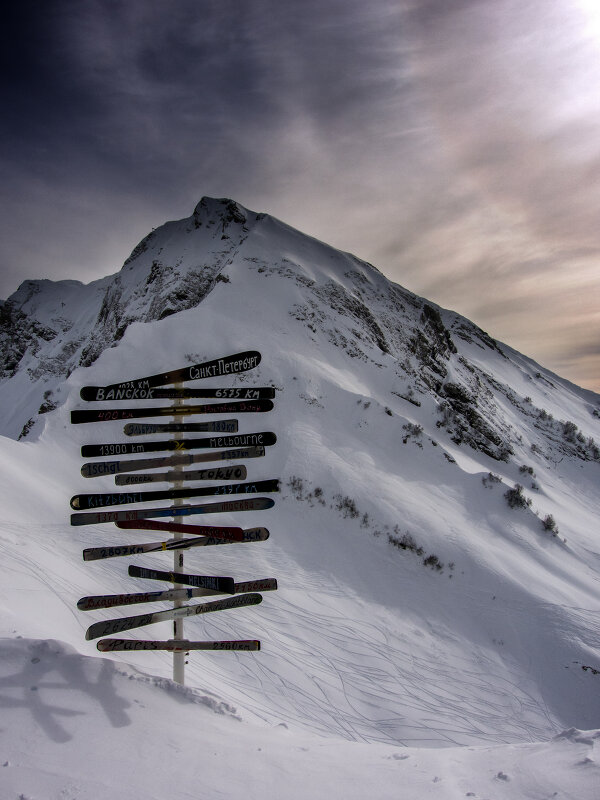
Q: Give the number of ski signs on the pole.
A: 15